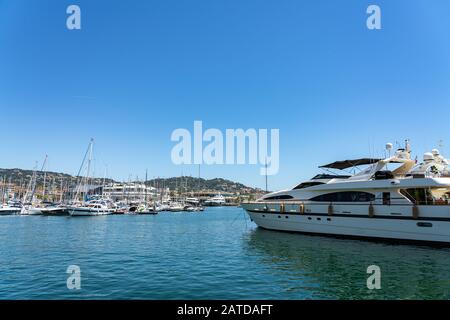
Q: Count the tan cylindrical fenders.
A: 5